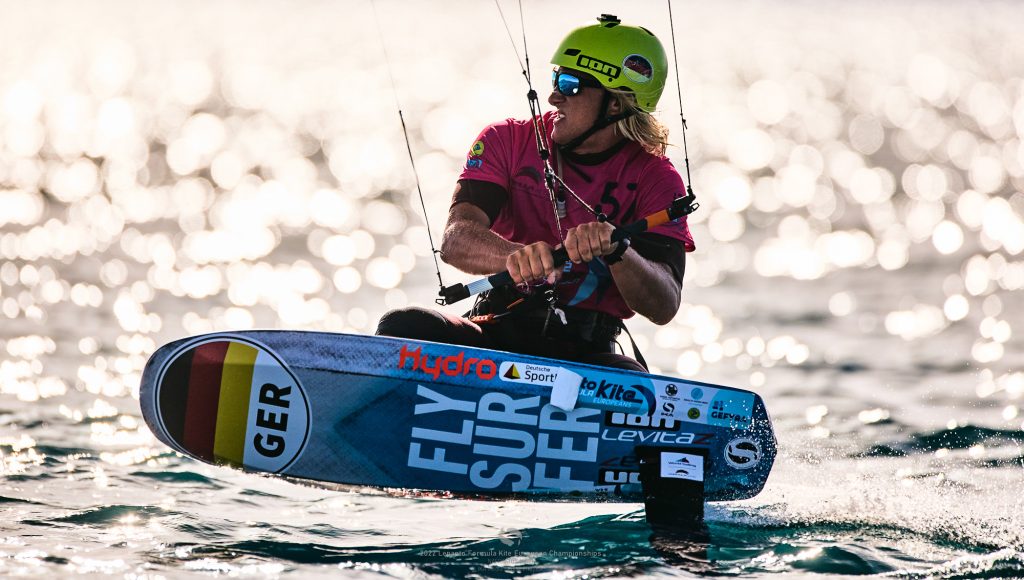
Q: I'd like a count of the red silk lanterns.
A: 0